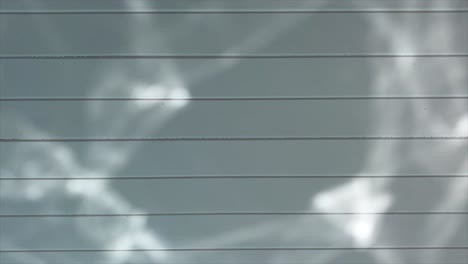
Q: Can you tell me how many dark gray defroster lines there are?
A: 7